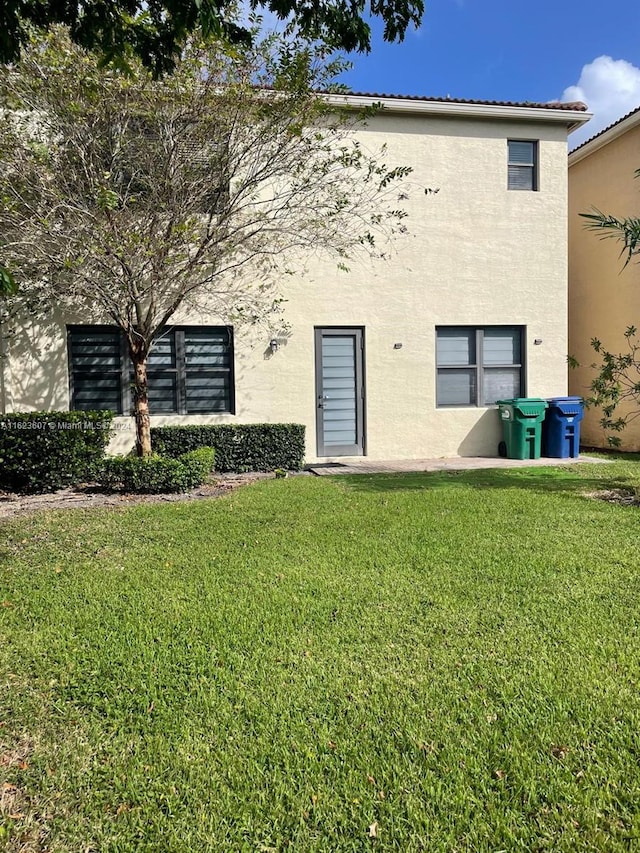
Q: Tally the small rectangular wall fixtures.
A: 2